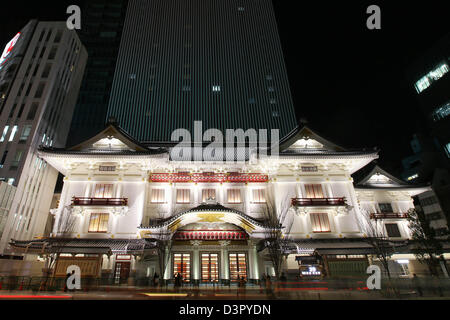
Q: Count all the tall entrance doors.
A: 3